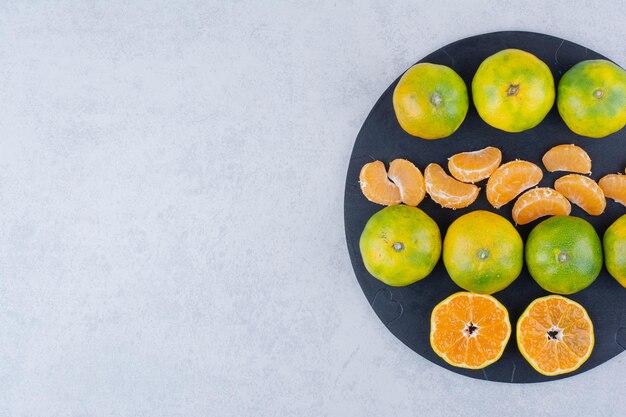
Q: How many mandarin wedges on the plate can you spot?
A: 9